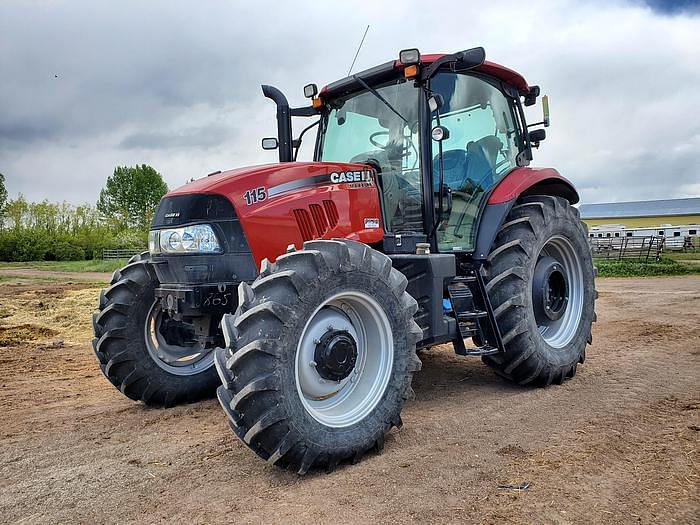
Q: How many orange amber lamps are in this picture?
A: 2